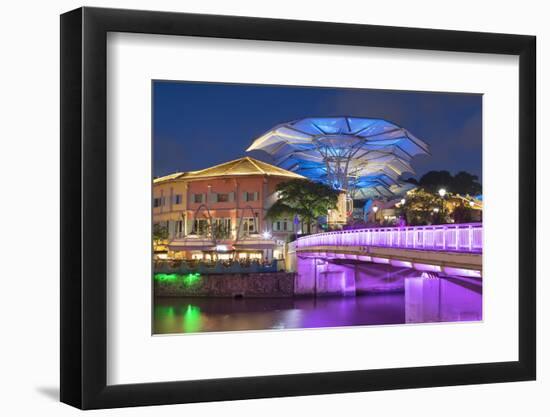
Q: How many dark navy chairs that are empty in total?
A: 0